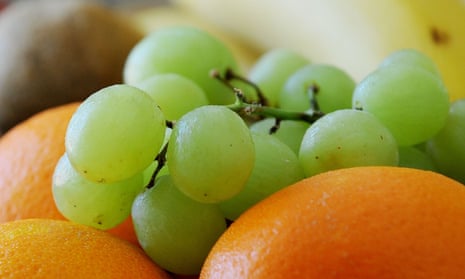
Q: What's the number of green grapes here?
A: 15